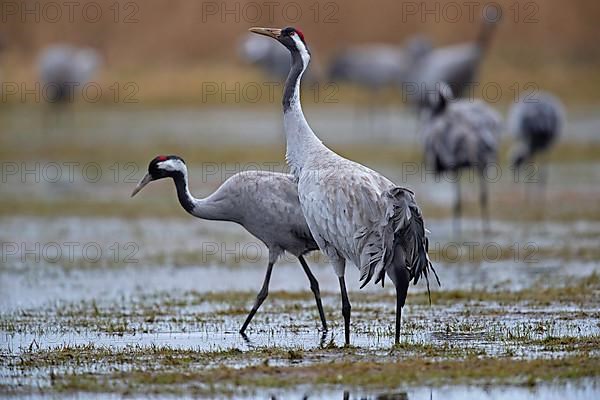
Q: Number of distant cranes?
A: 6